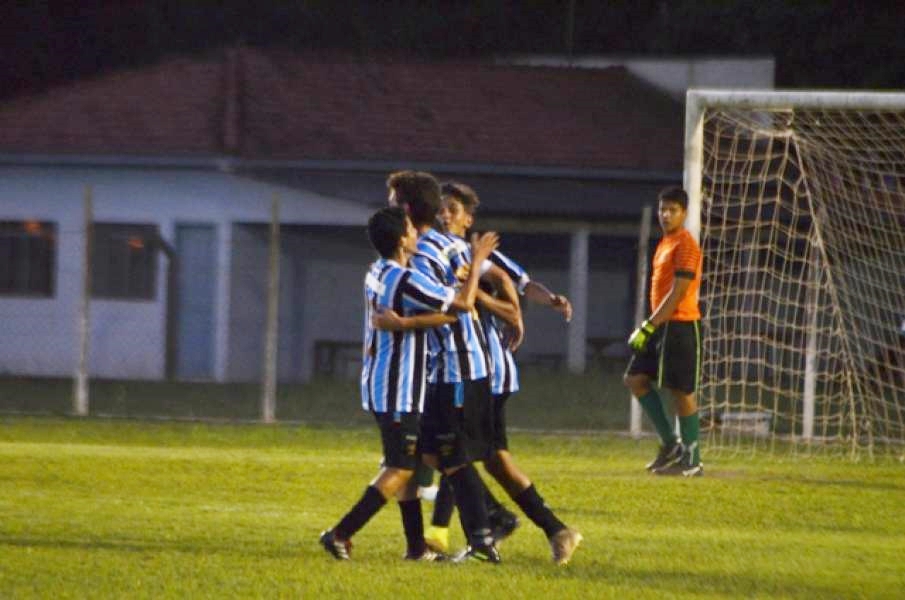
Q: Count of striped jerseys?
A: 3